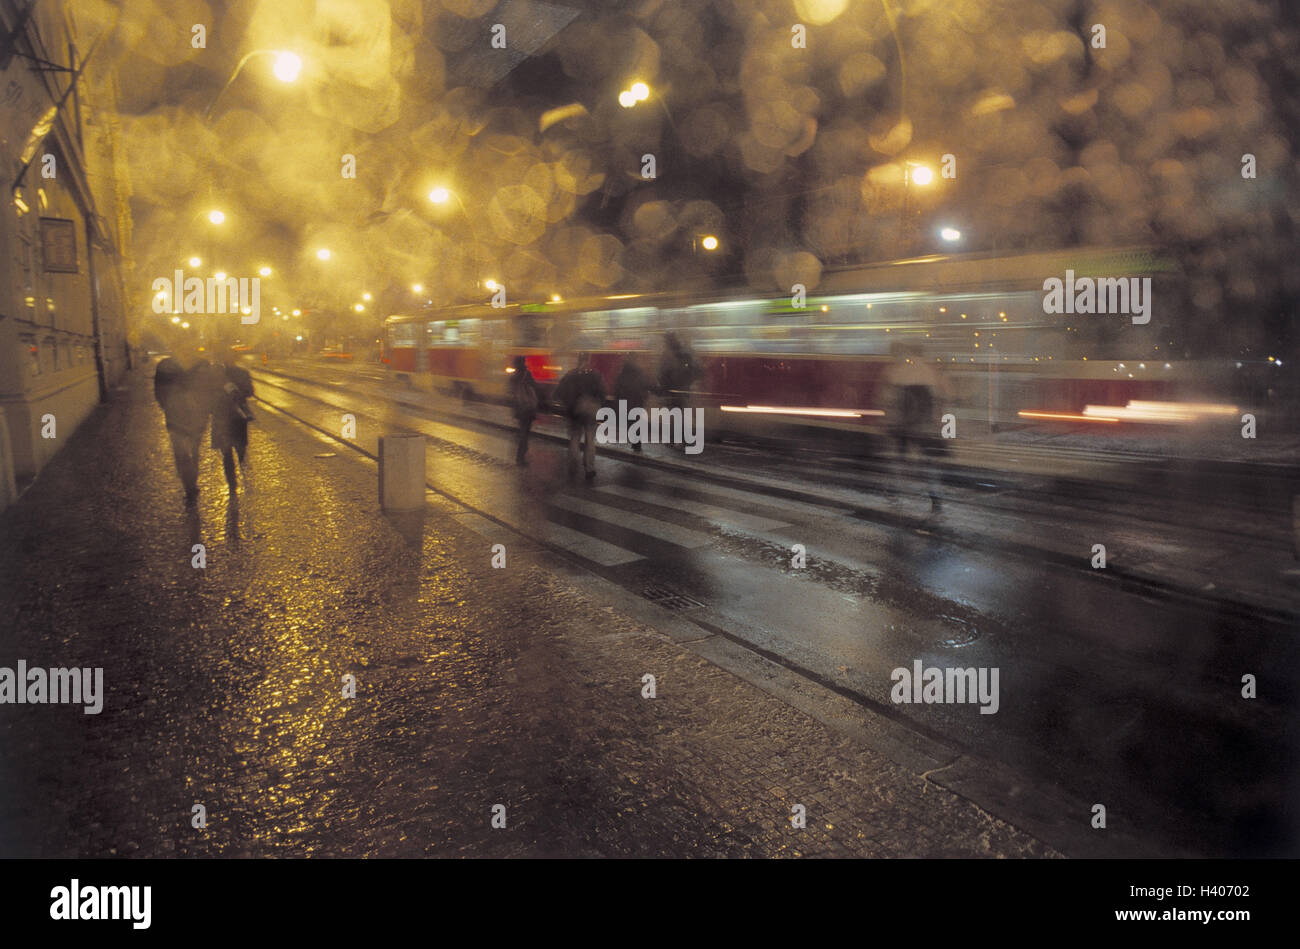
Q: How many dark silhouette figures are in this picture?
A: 7